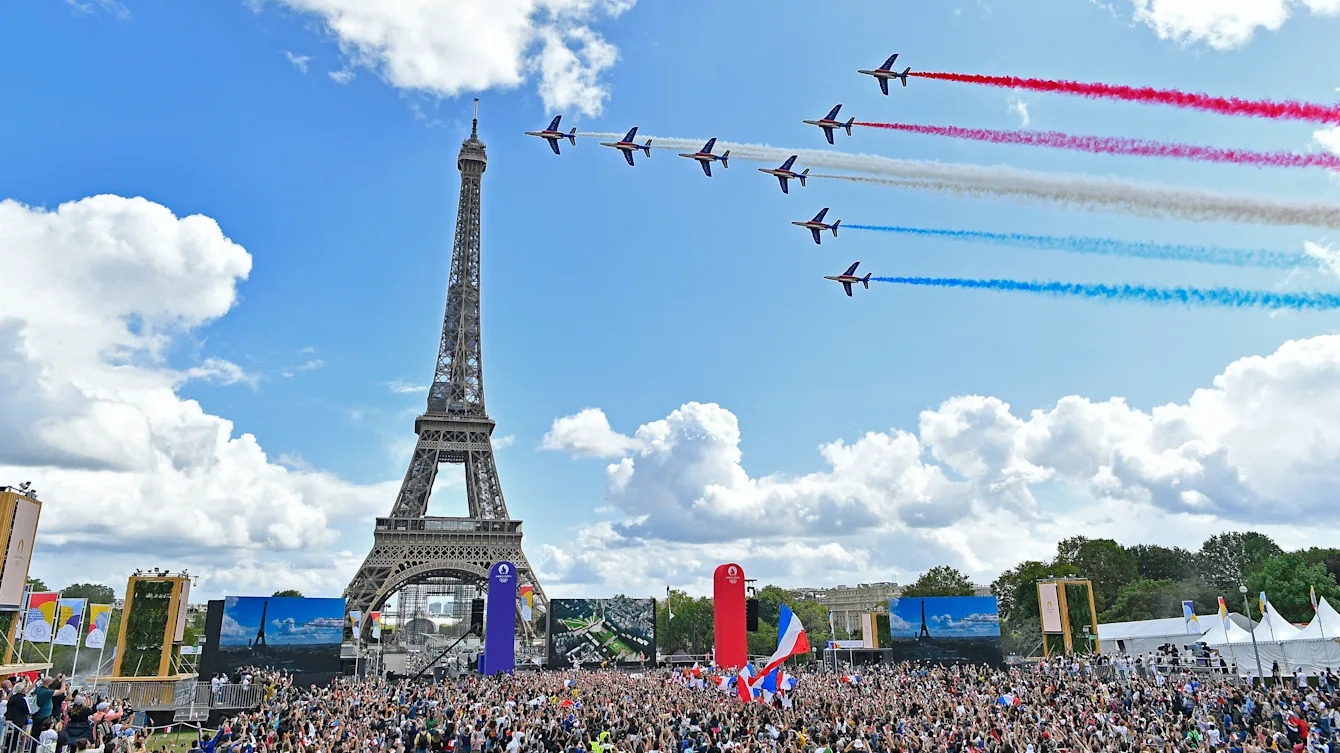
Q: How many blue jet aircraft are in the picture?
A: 8